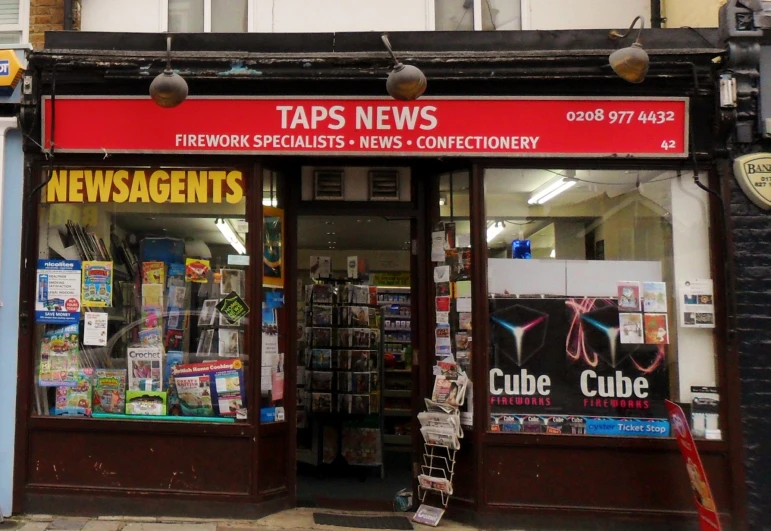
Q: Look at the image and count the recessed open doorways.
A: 1